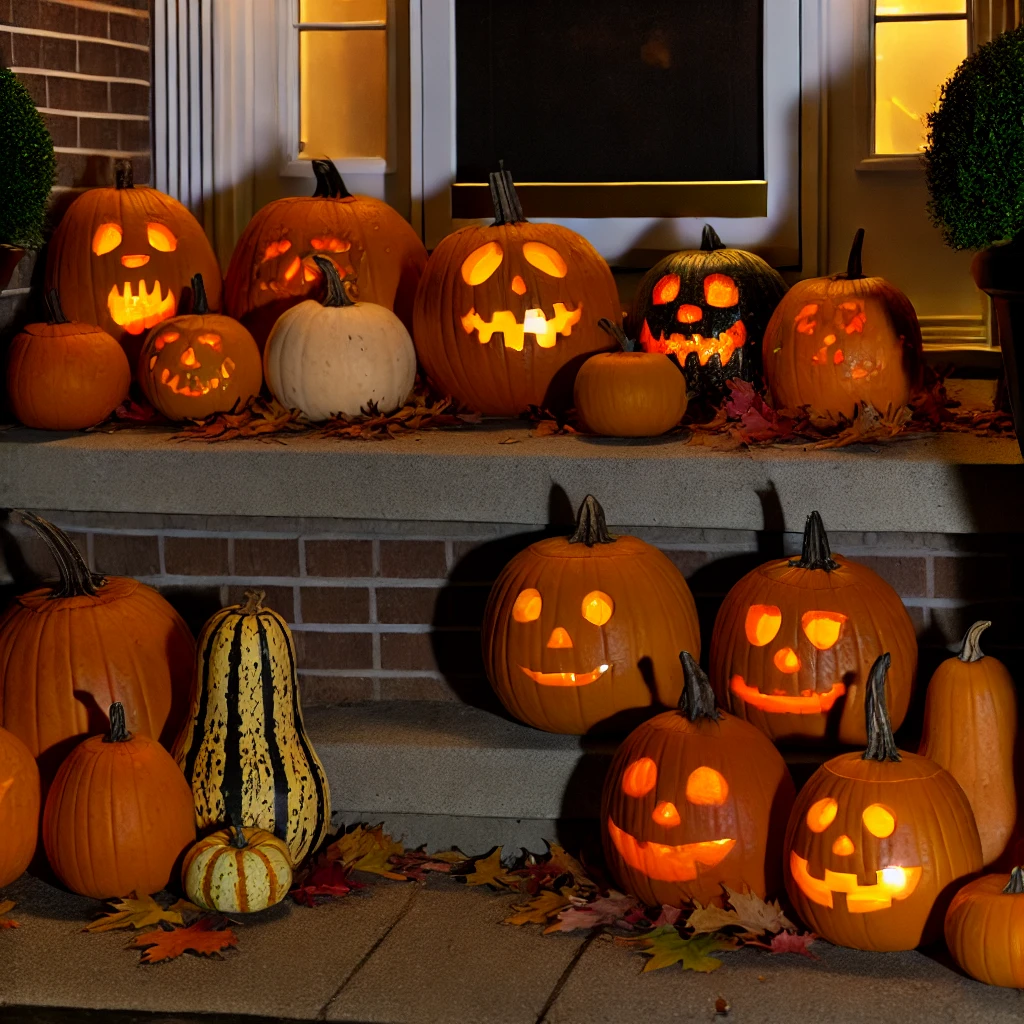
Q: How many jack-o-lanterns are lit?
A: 10